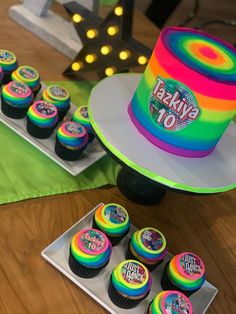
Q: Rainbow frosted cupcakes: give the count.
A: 14